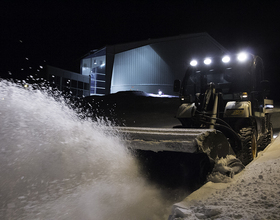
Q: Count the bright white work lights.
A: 4